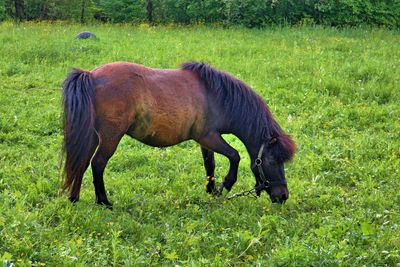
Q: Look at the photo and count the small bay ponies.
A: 1